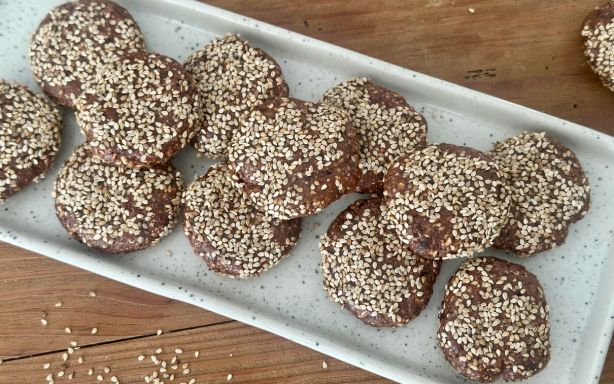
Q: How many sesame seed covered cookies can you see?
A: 13